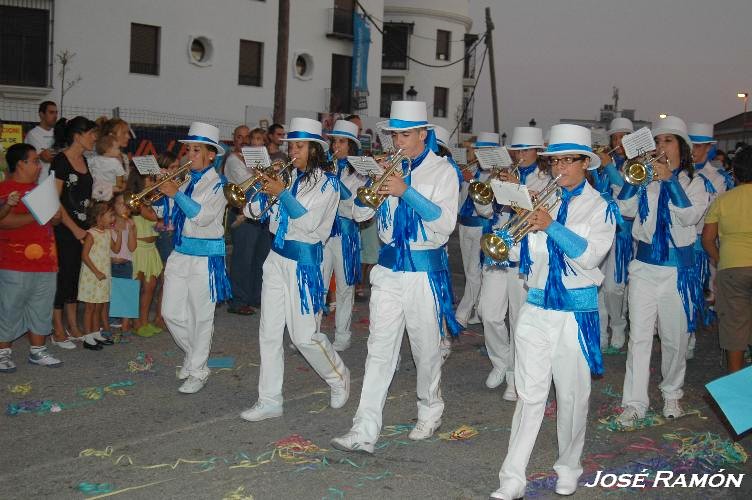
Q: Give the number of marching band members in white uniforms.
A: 11